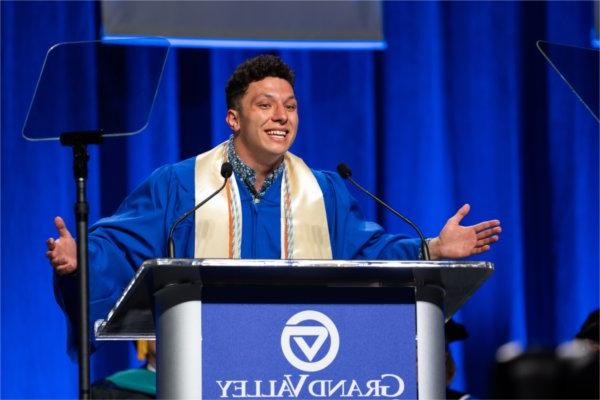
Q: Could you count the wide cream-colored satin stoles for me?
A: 1